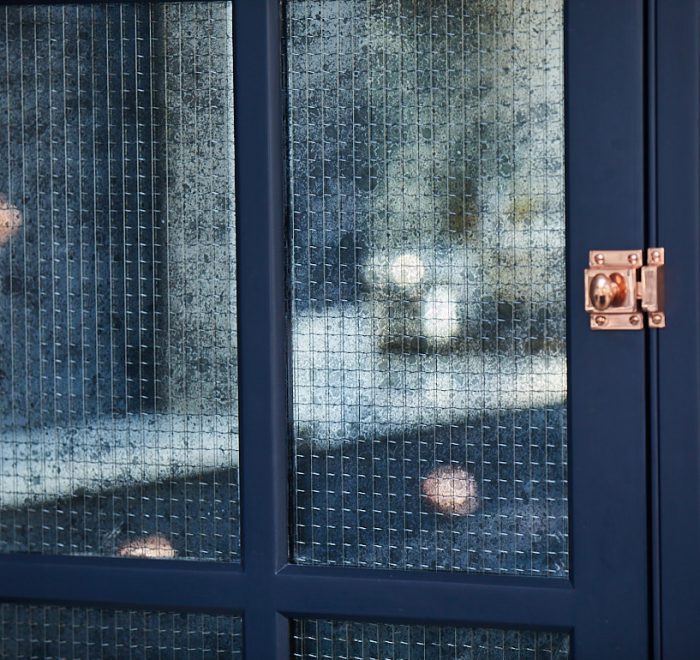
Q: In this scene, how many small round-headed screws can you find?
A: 6